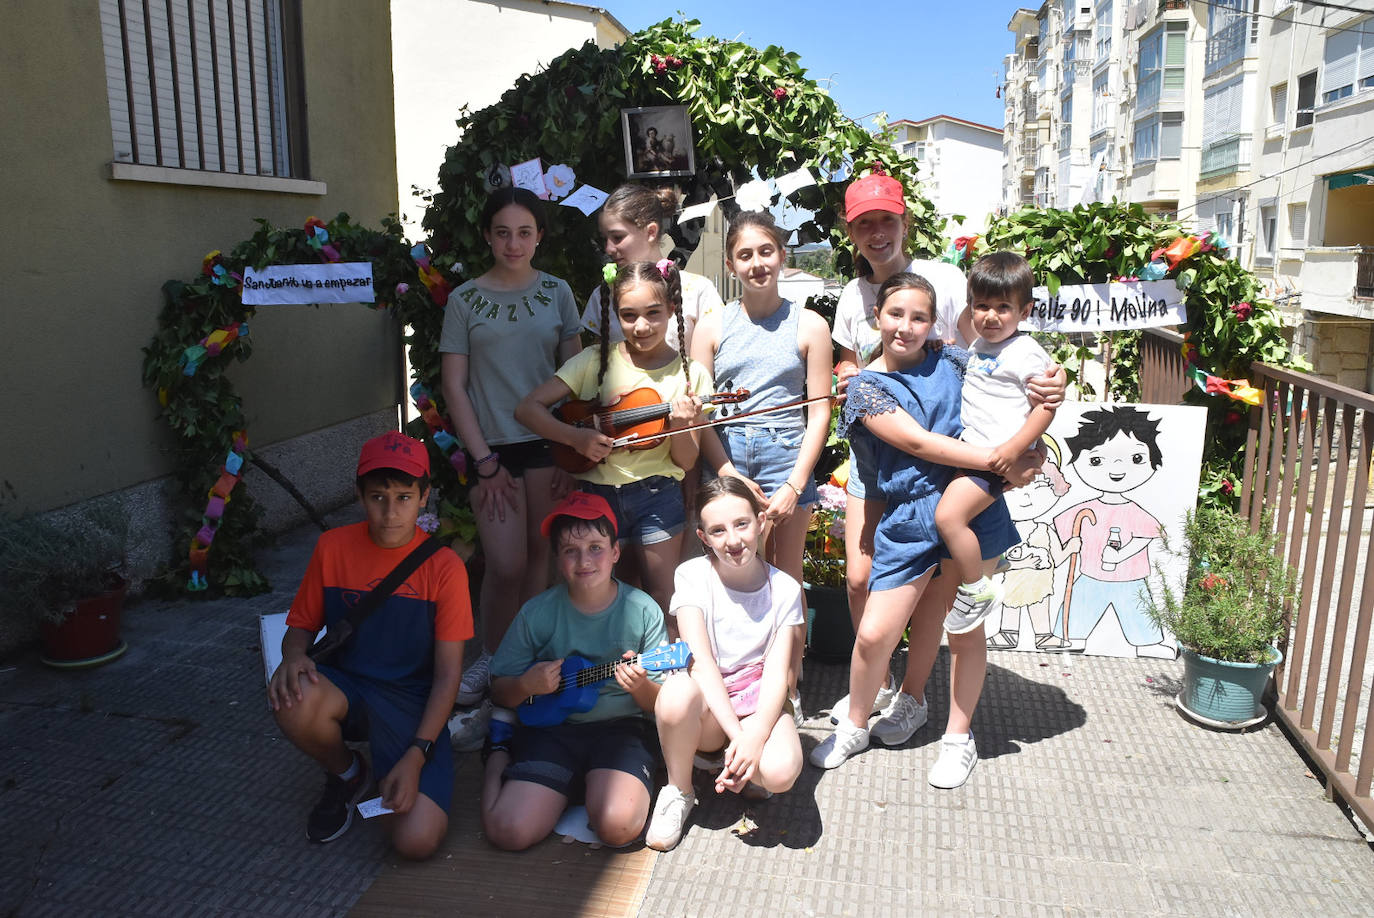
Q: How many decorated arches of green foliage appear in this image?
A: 3